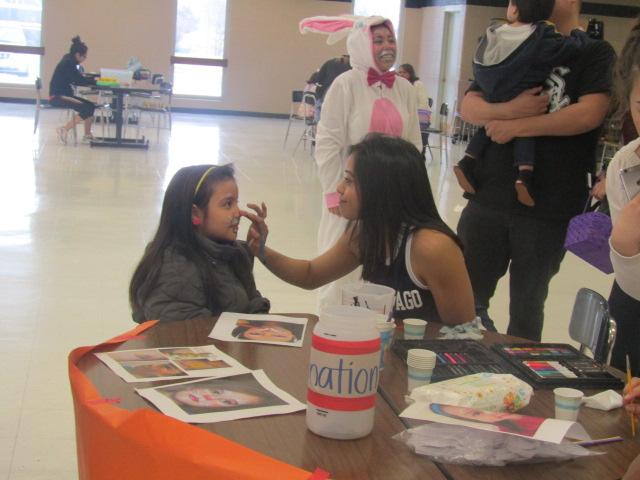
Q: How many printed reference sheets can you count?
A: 4